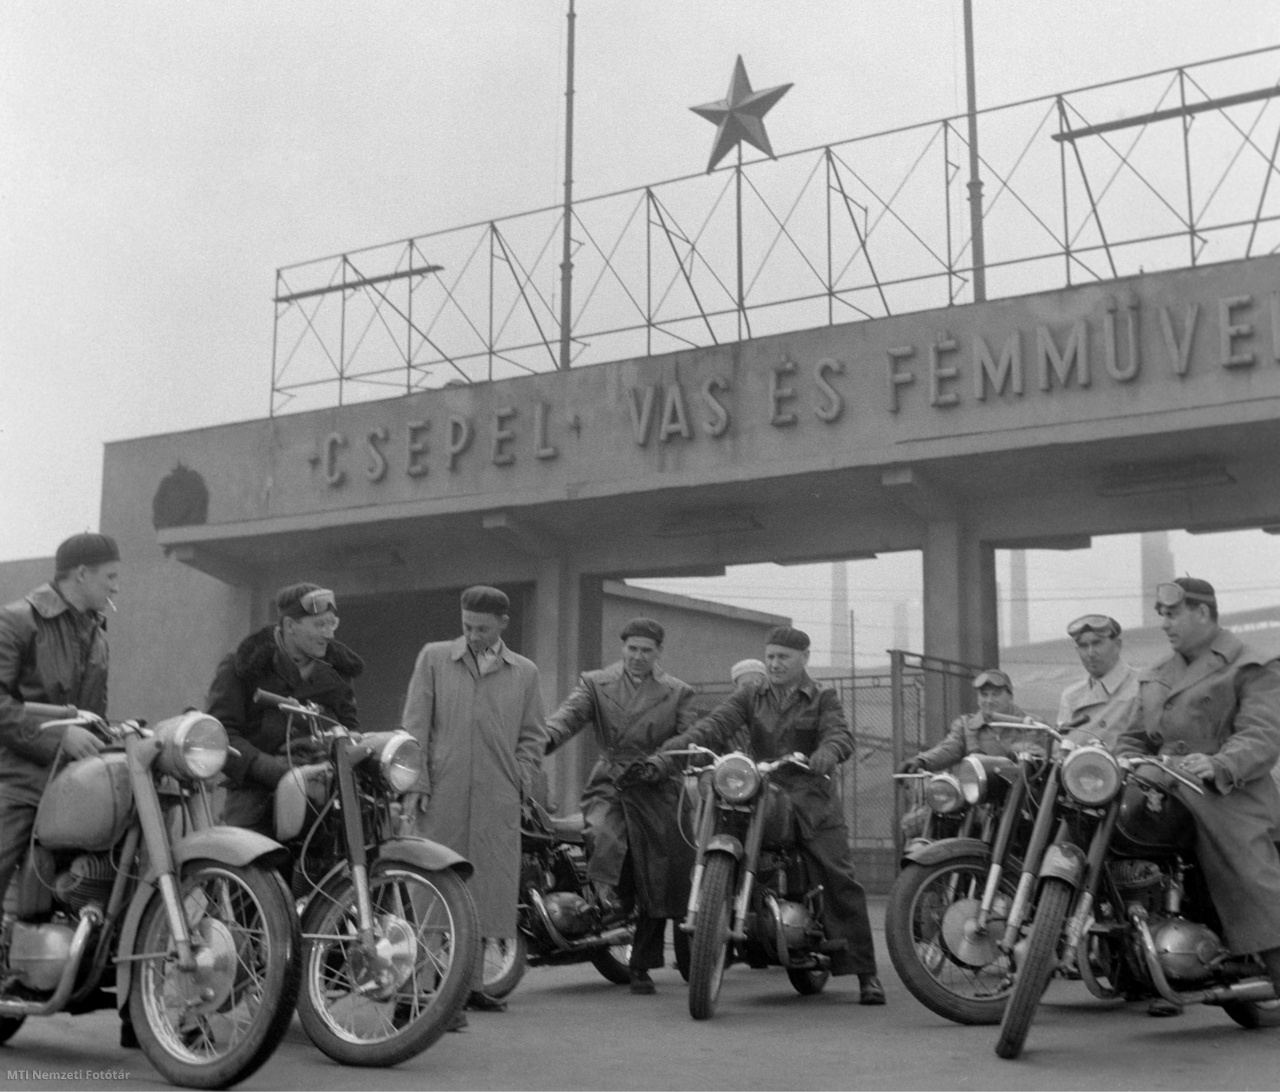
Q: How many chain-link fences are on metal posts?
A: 1